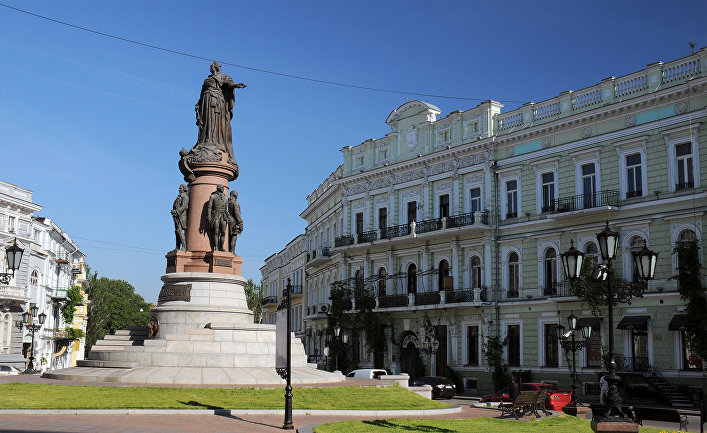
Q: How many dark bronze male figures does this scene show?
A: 3